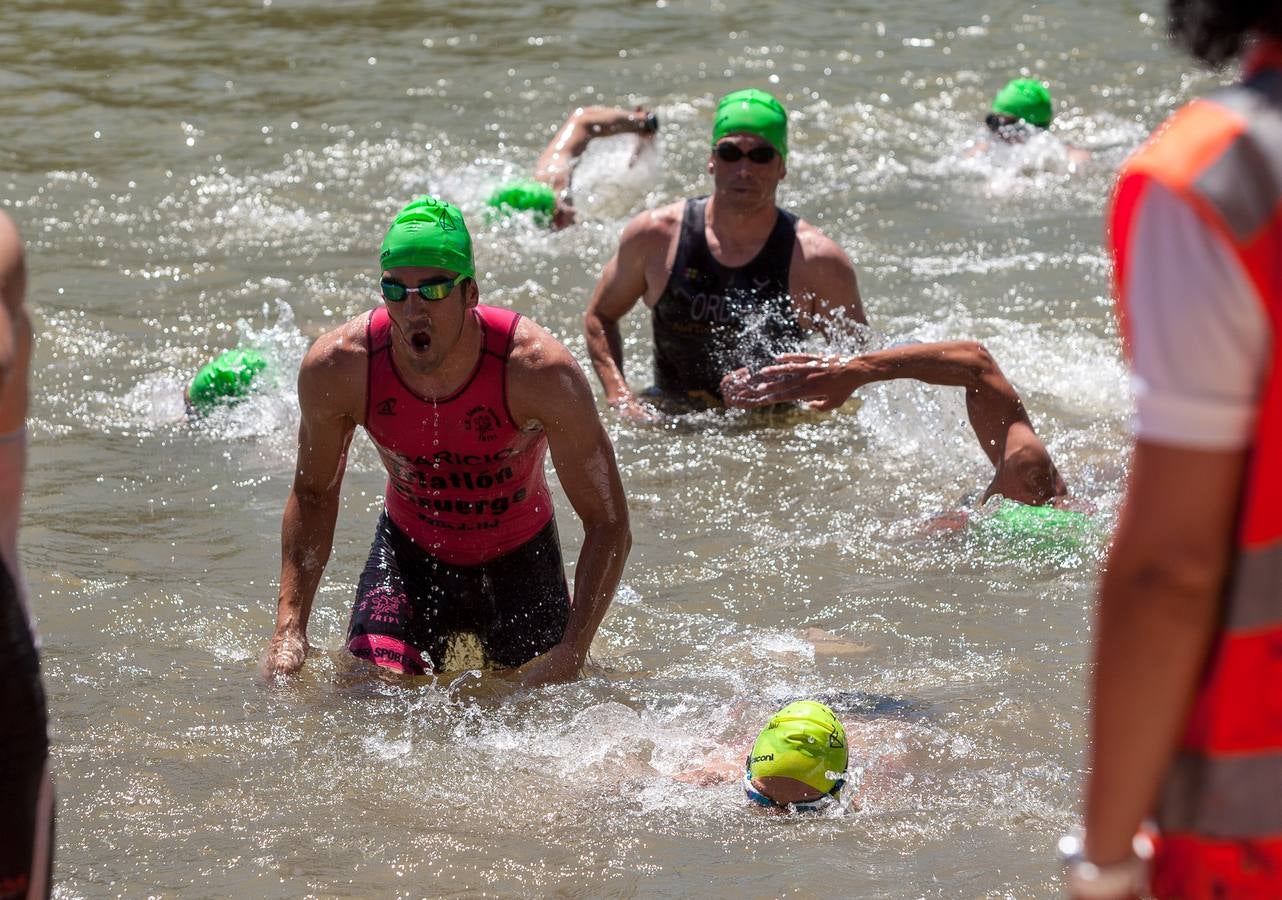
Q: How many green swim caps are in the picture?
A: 6